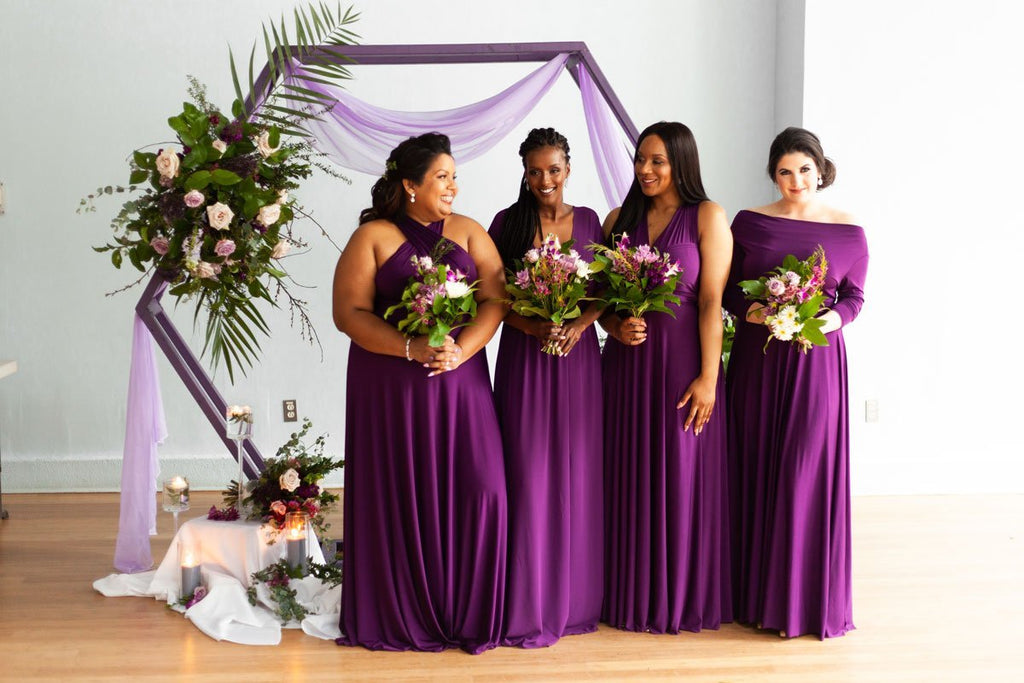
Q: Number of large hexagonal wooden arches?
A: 1